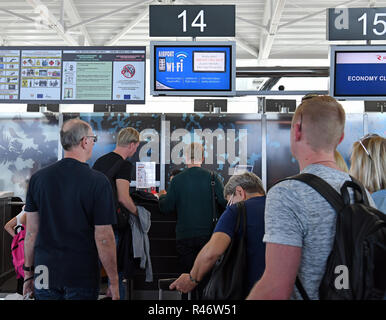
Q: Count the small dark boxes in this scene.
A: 5